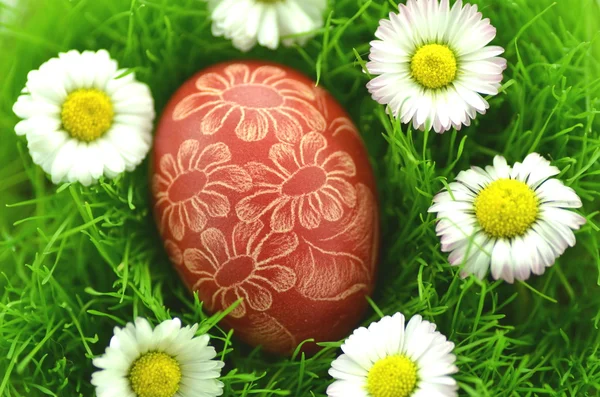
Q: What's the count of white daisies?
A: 6